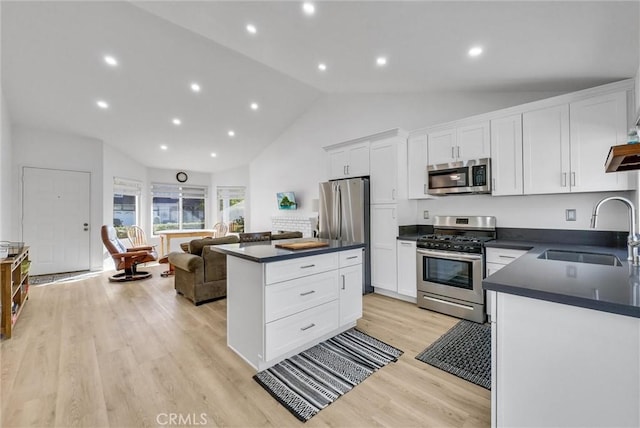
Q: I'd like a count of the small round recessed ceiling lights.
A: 13